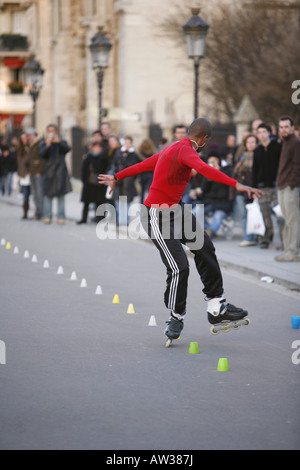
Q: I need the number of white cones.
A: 10